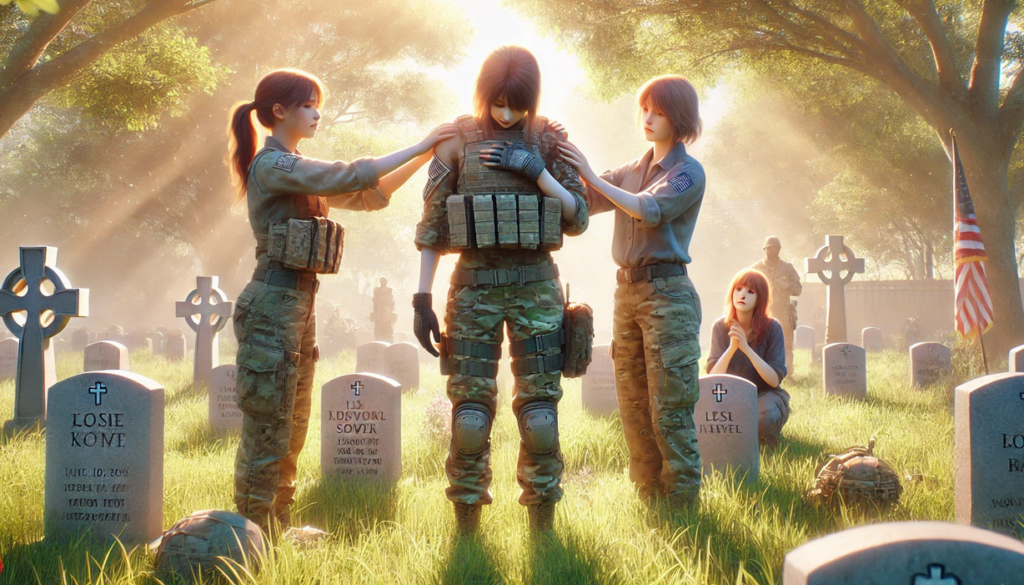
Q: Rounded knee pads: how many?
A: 2